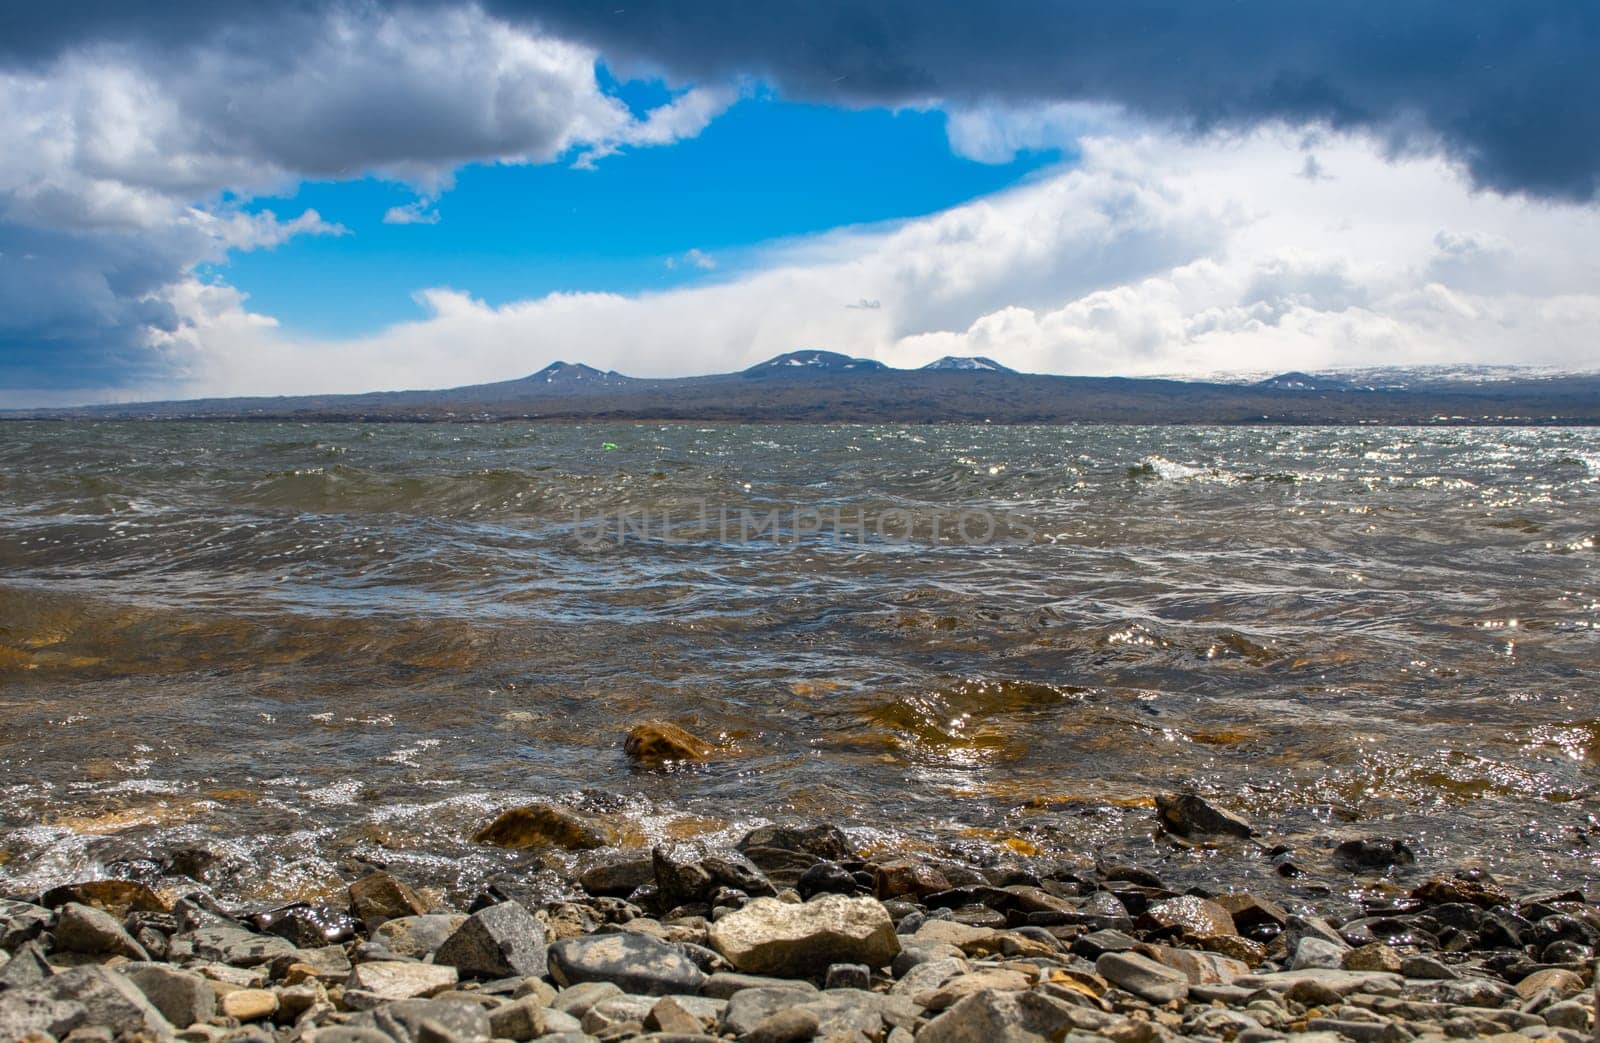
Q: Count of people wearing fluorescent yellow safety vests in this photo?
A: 0